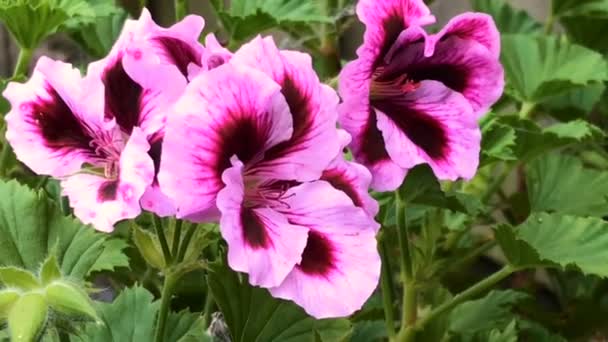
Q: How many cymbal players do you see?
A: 0